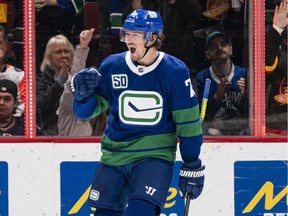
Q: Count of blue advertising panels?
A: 3